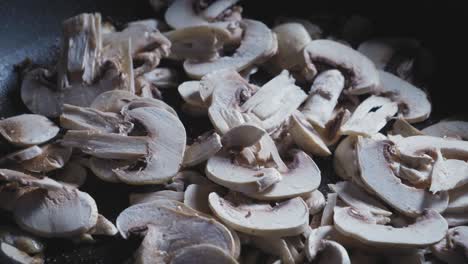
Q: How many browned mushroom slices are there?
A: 0